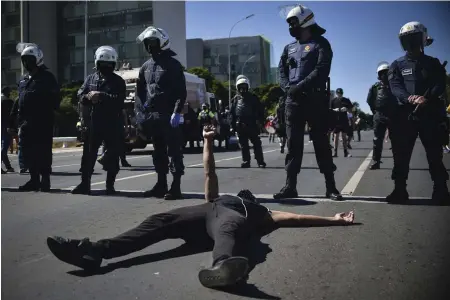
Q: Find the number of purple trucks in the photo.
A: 0